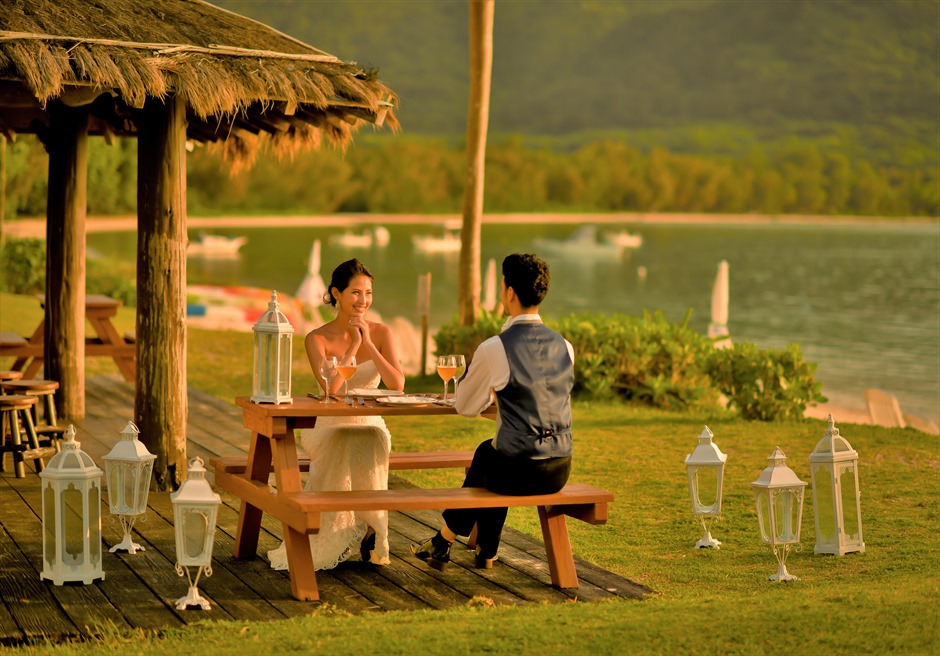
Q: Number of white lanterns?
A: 7